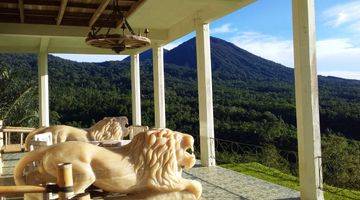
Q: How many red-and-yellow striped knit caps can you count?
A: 0